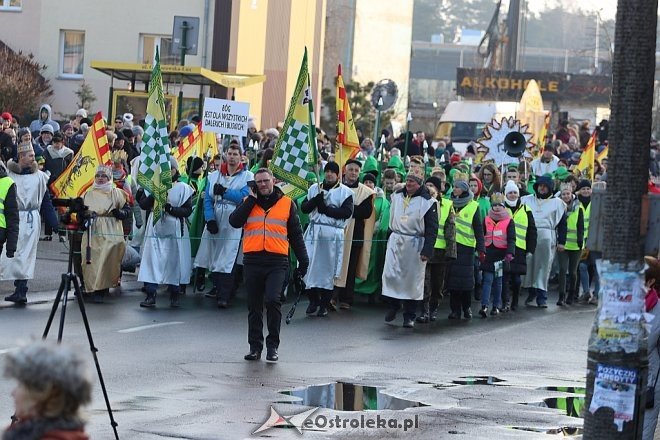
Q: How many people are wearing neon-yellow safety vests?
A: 6